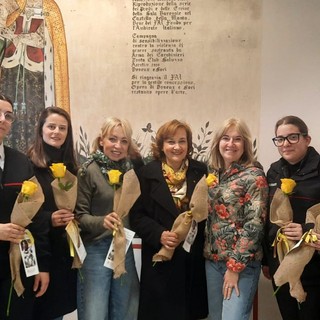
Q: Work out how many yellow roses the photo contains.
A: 5